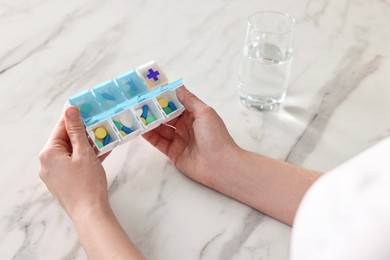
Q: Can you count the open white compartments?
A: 4